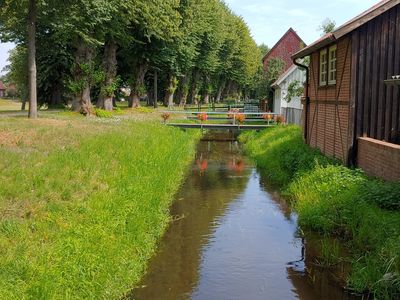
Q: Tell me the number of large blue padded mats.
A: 0